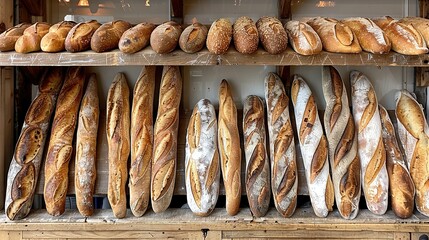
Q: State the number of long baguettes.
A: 15